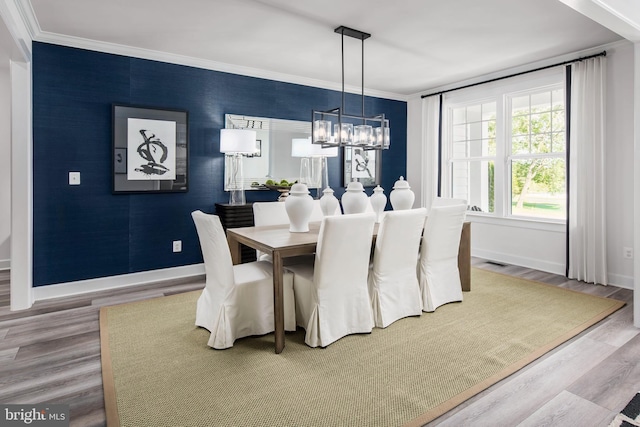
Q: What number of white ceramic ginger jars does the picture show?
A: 5